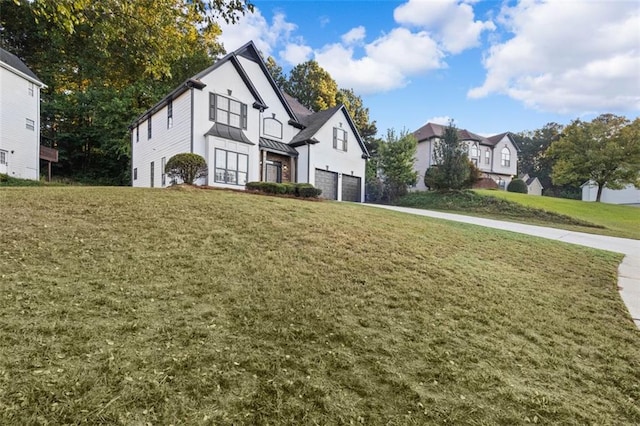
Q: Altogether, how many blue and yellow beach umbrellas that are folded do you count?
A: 0